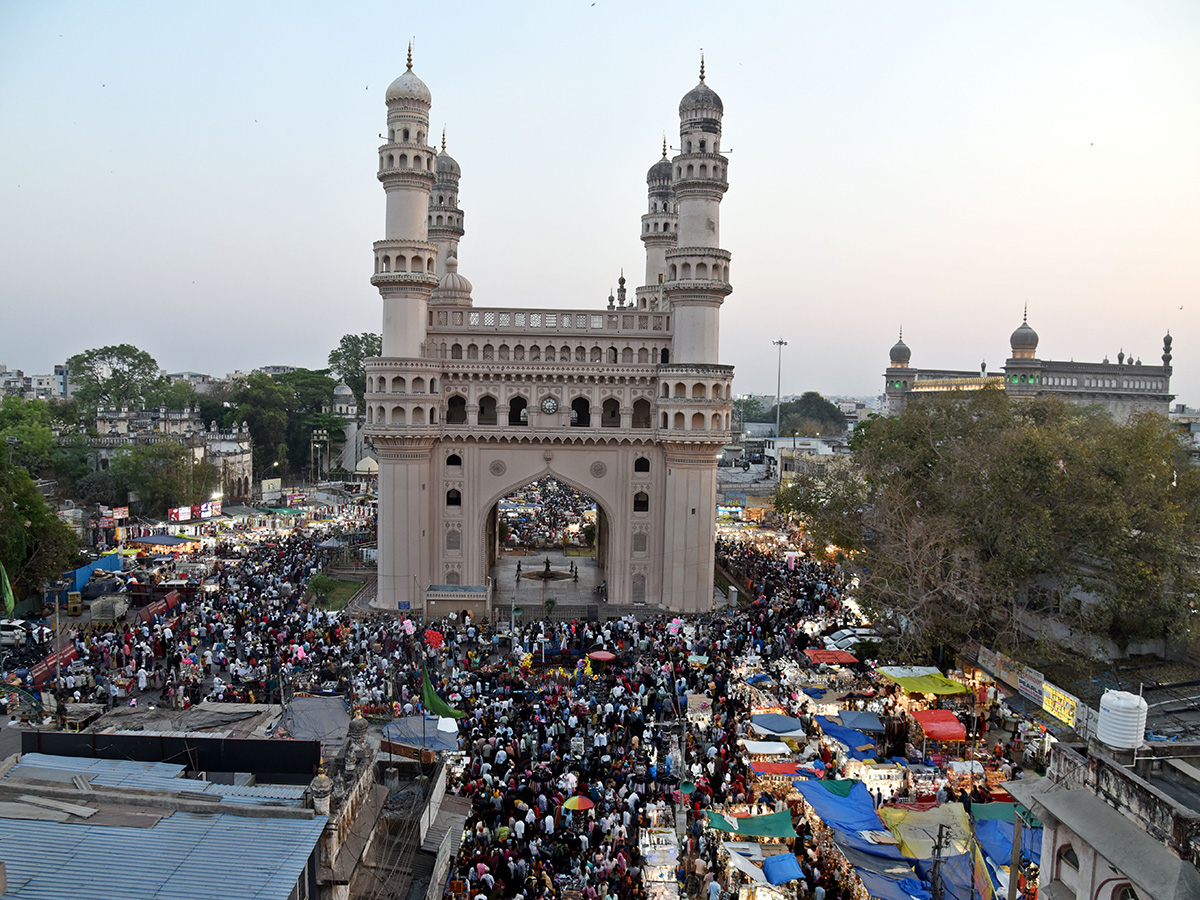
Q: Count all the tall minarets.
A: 4